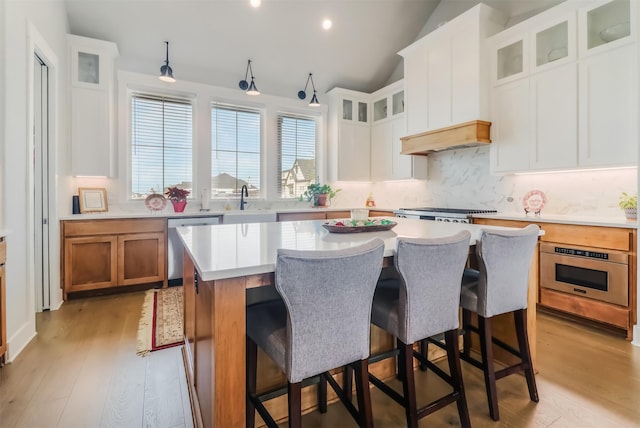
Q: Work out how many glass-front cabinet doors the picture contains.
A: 8